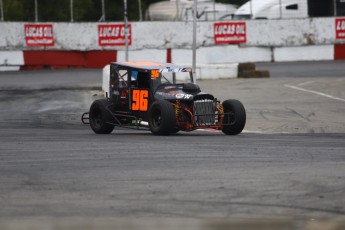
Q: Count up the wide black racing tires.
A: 3